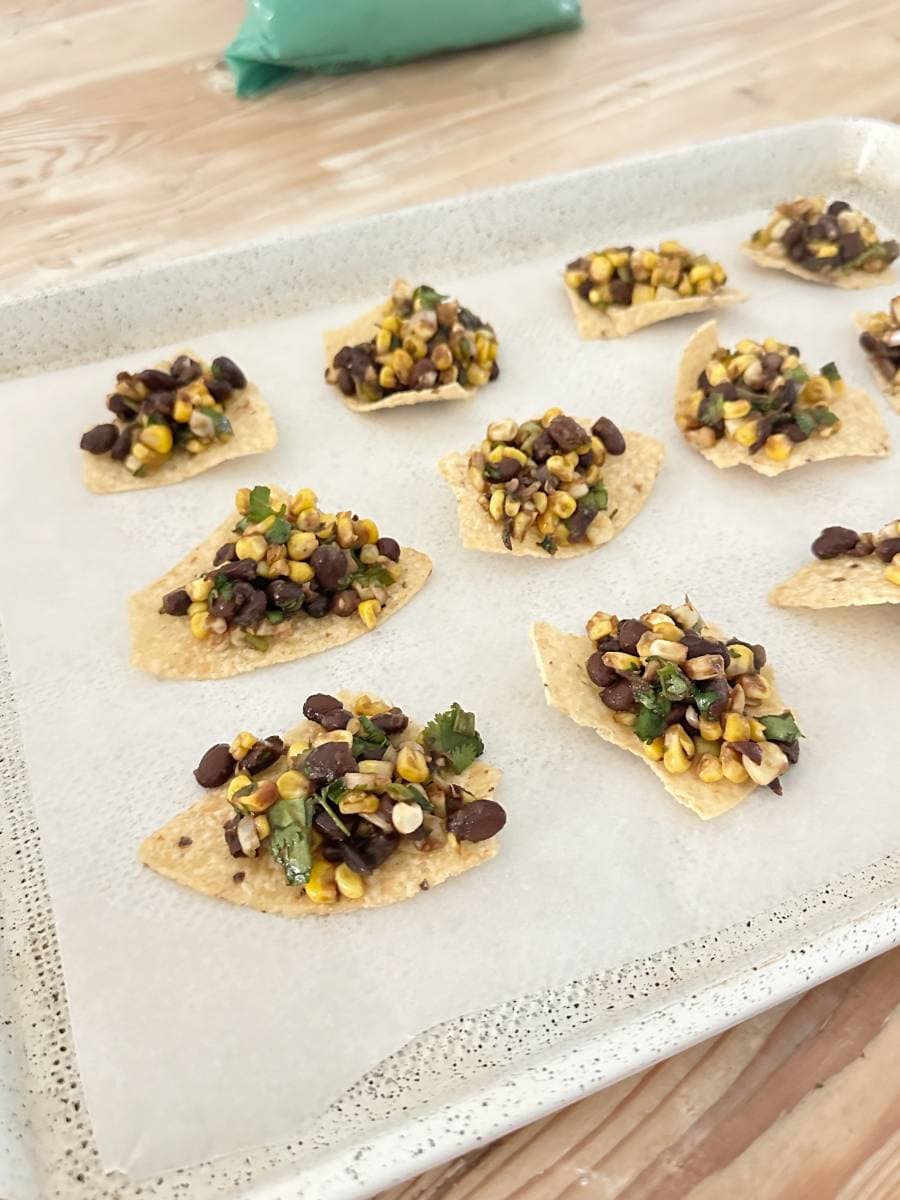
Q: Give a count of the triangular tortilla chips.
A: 11